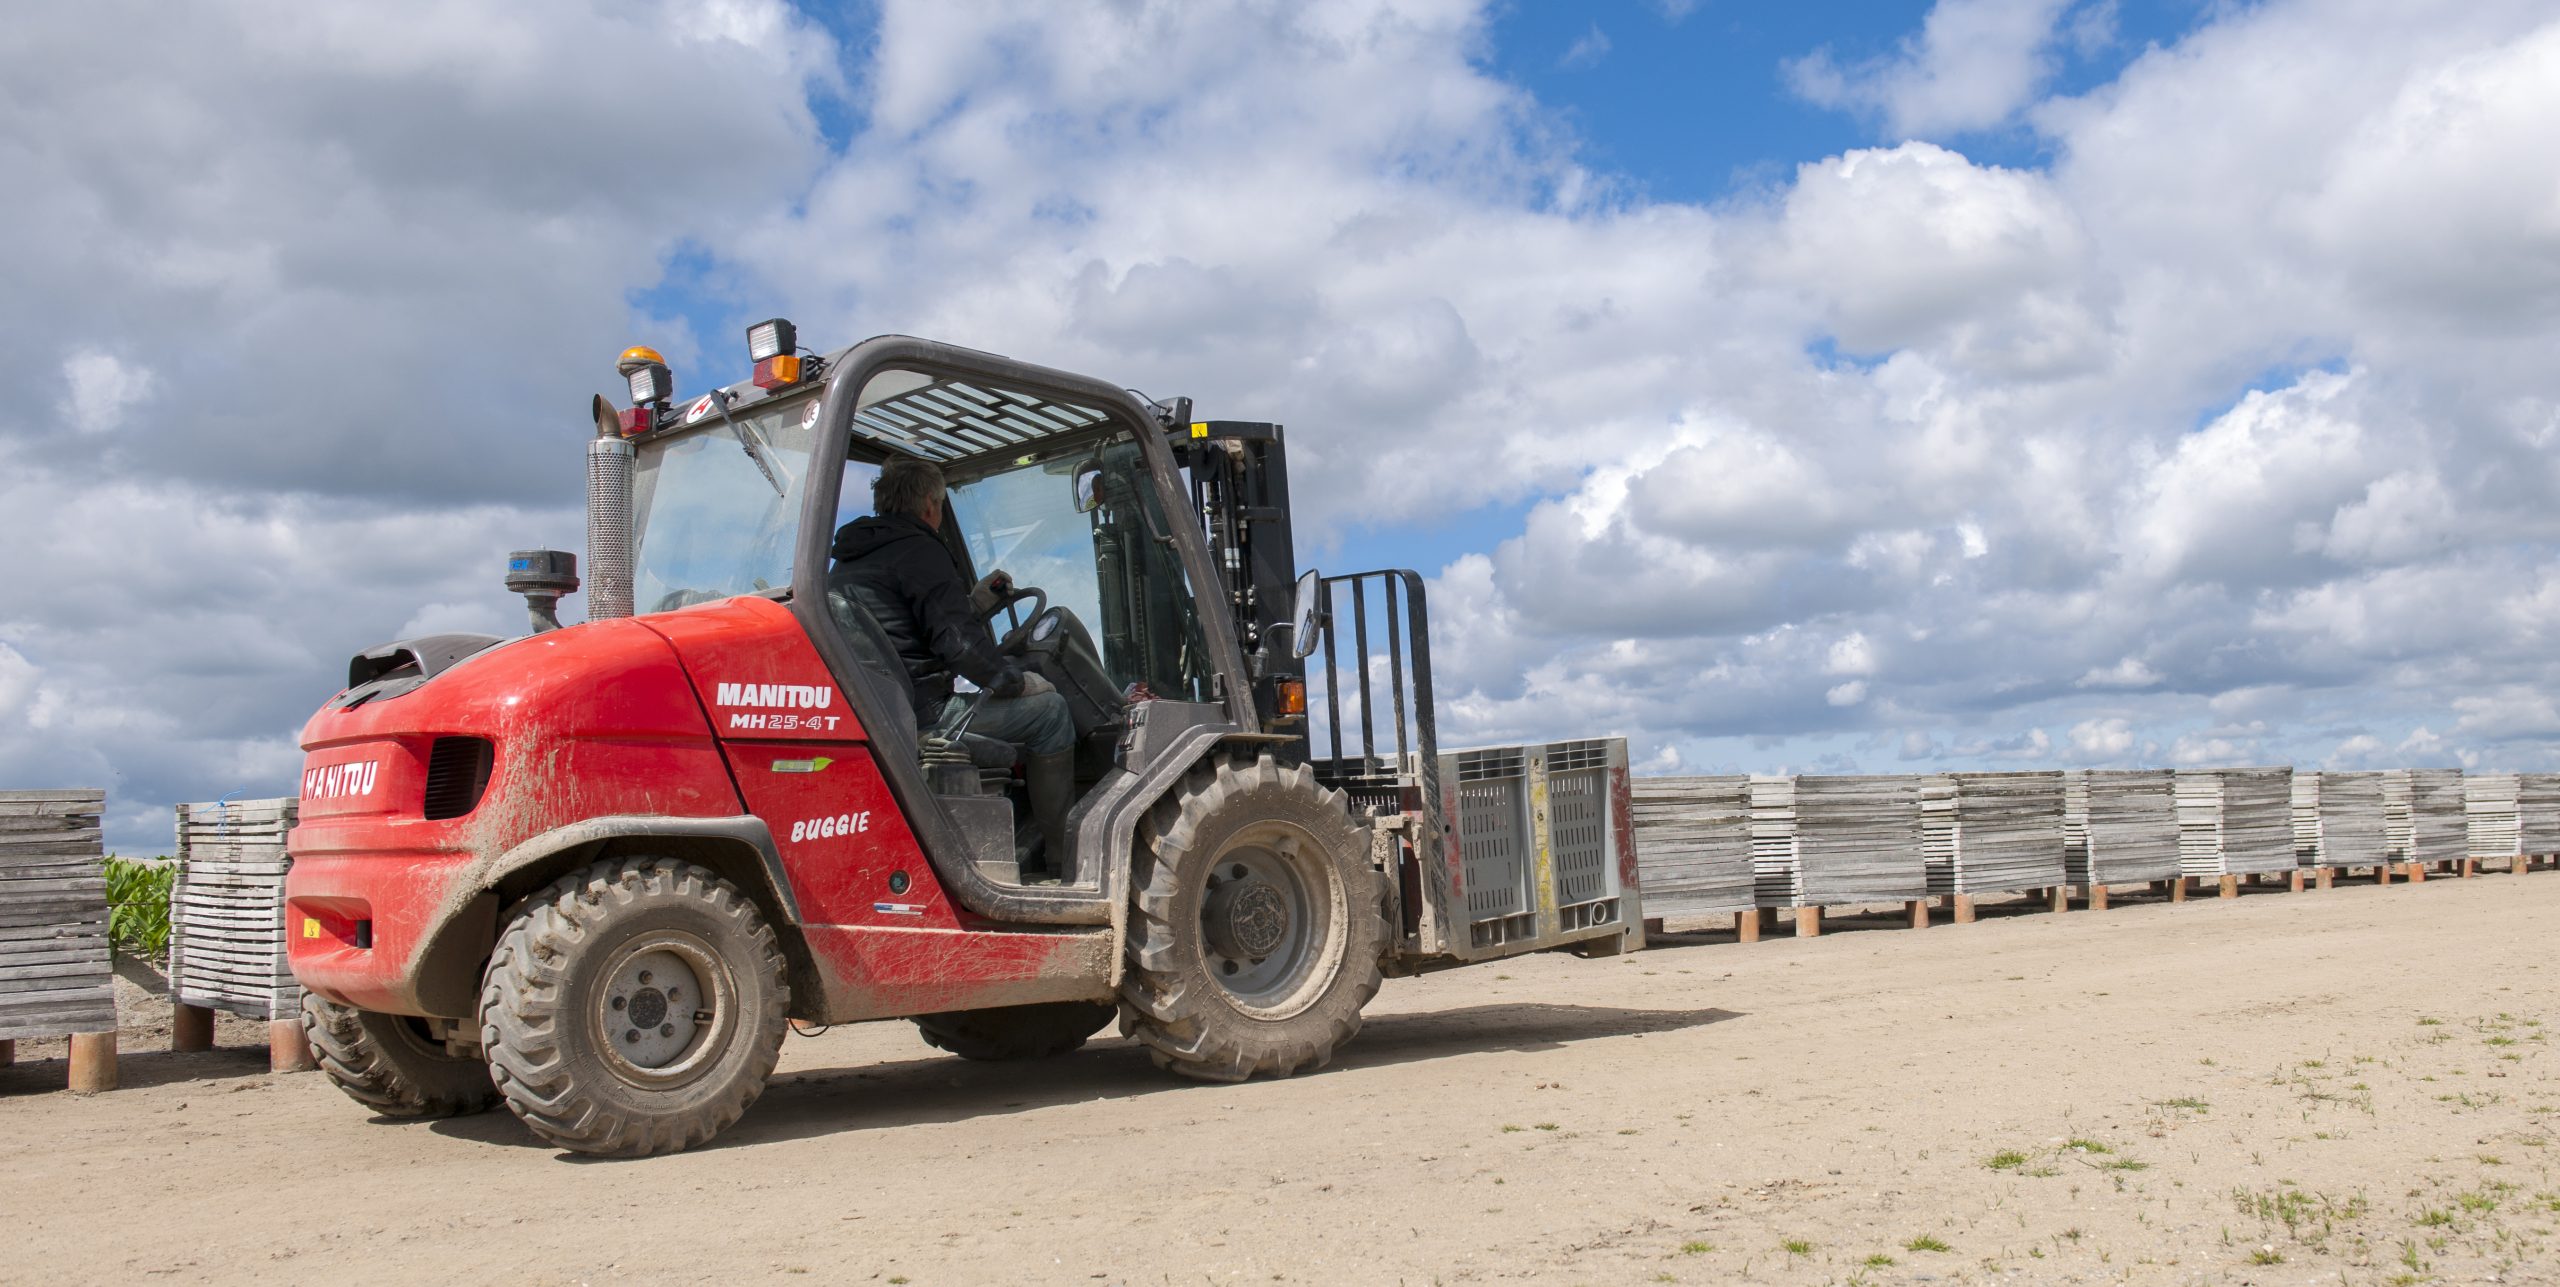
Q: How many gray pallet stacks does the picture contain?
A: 10